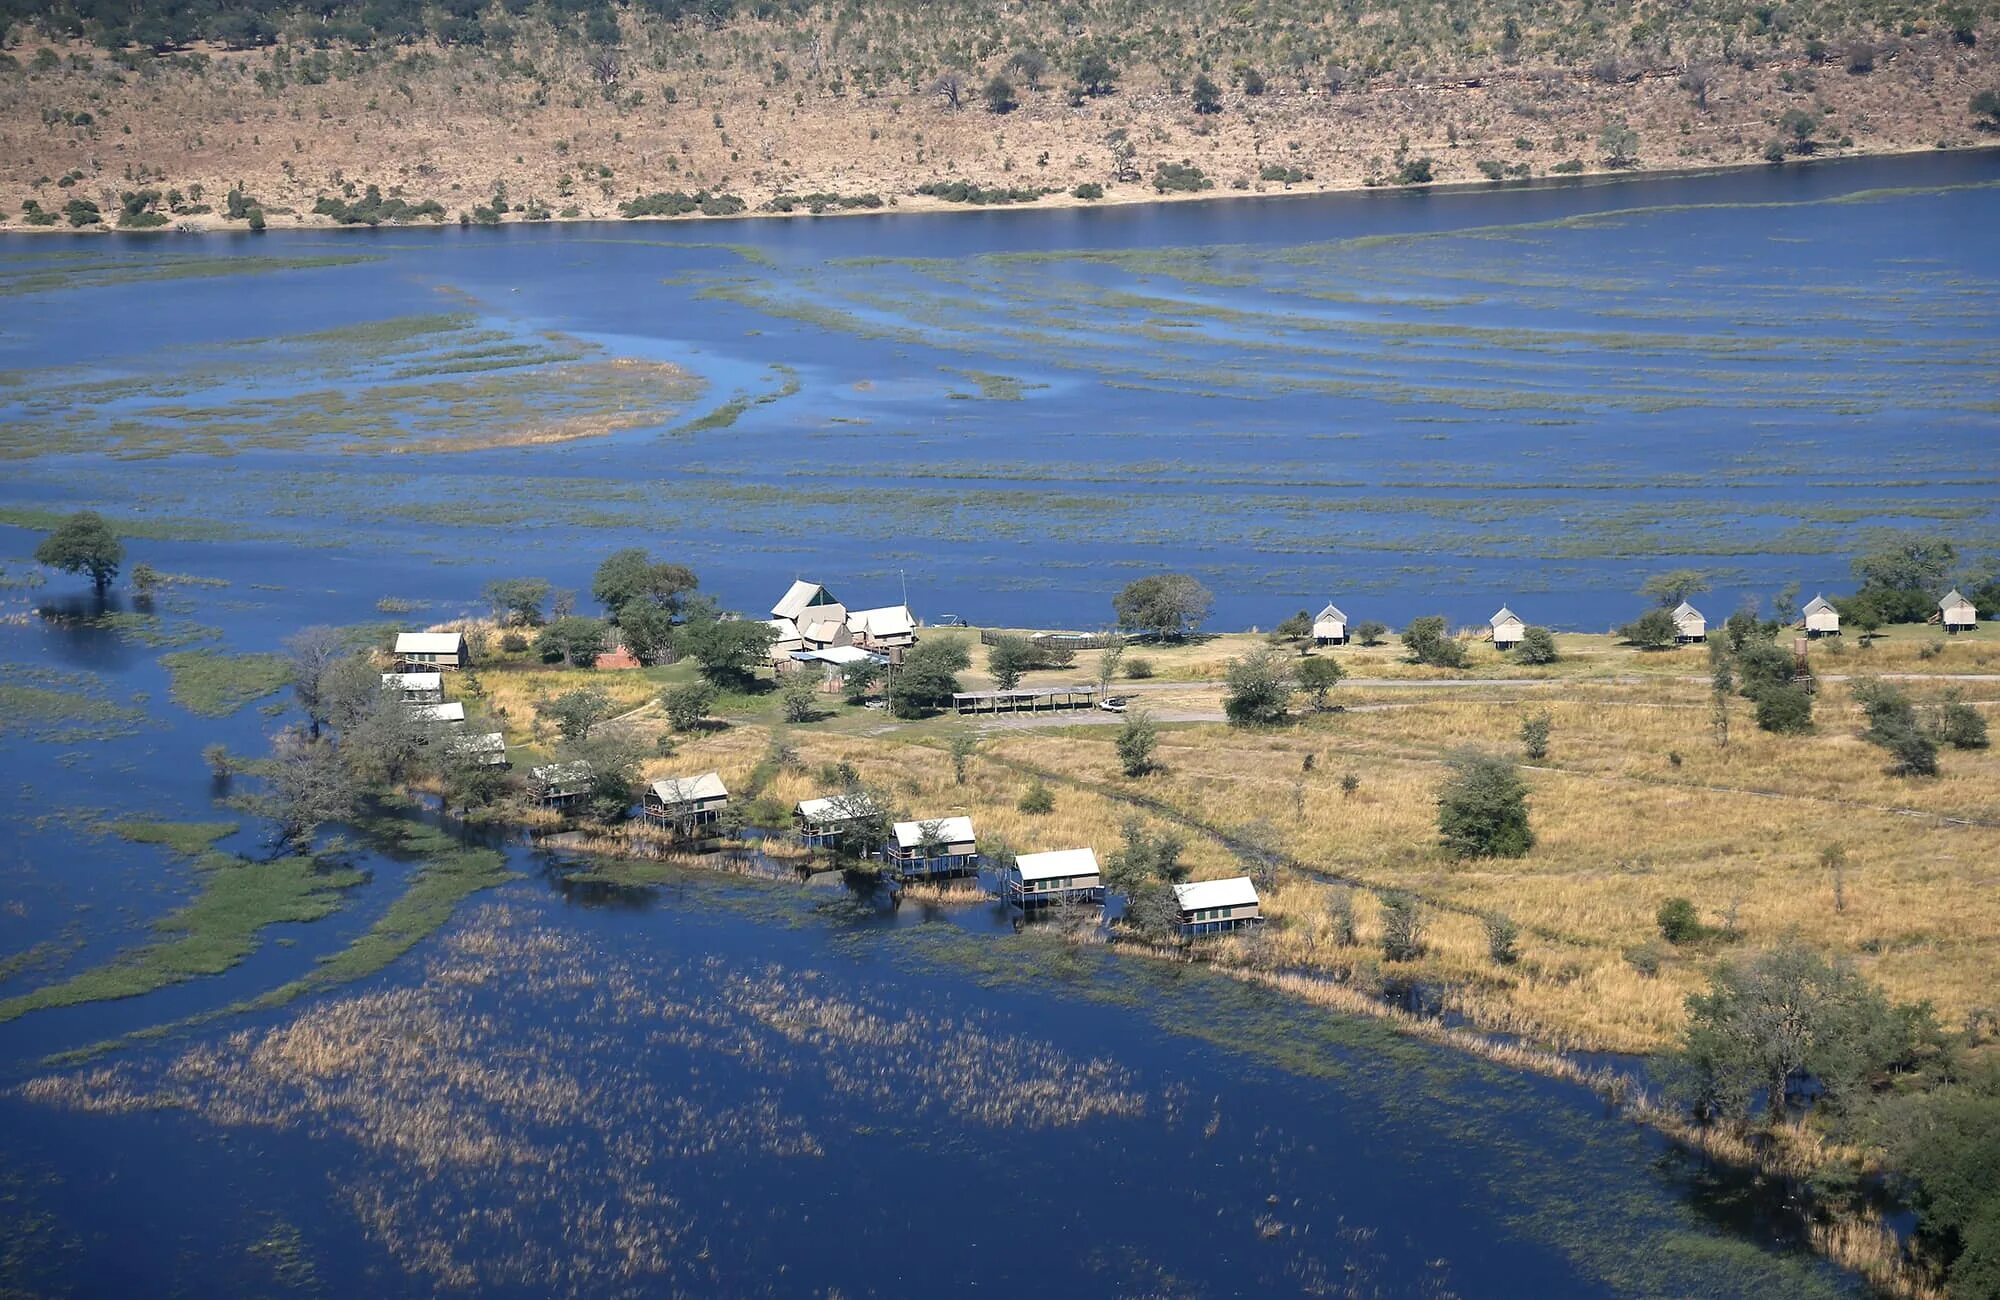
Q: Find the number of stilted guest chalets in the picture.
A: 15